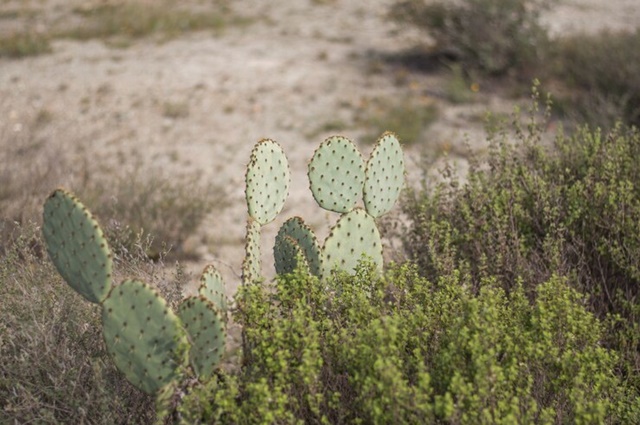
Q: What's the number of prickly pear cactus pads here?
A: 11